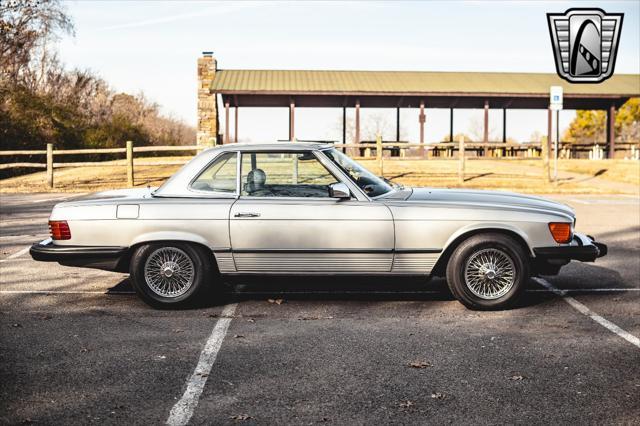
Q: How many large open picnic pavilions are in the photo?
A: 1